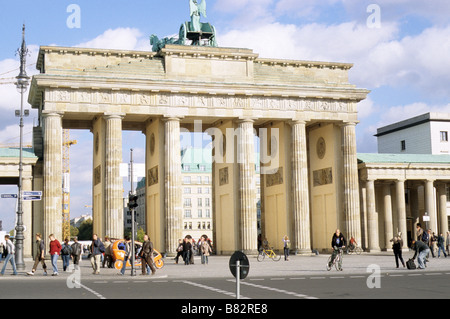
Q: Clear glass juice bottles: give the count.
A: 0